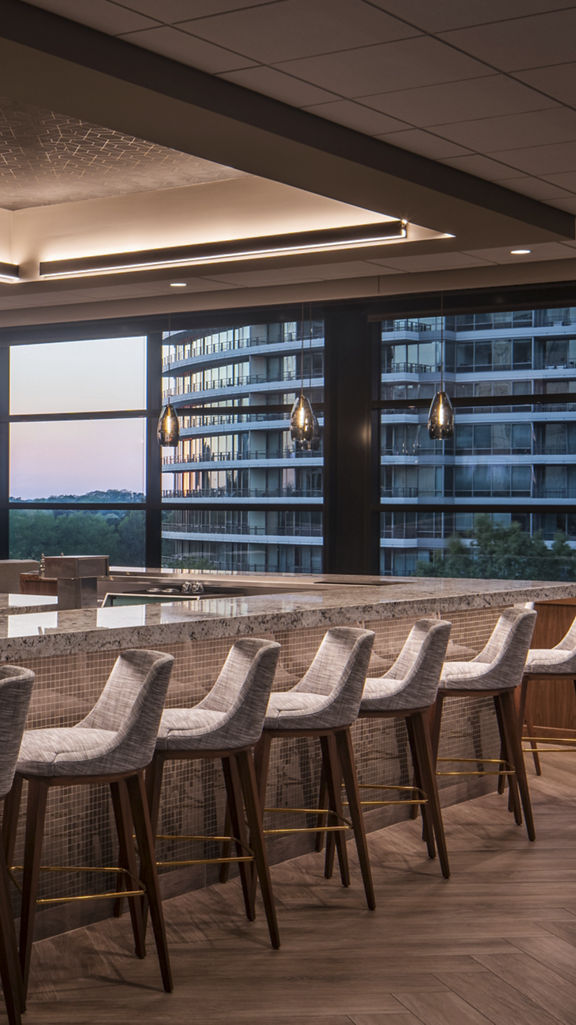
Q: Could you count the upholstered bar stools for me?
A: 7